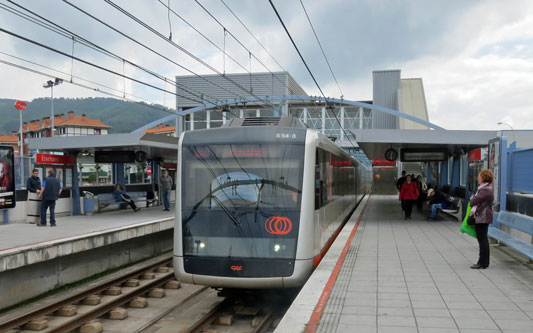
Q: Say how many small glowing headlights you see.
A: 2